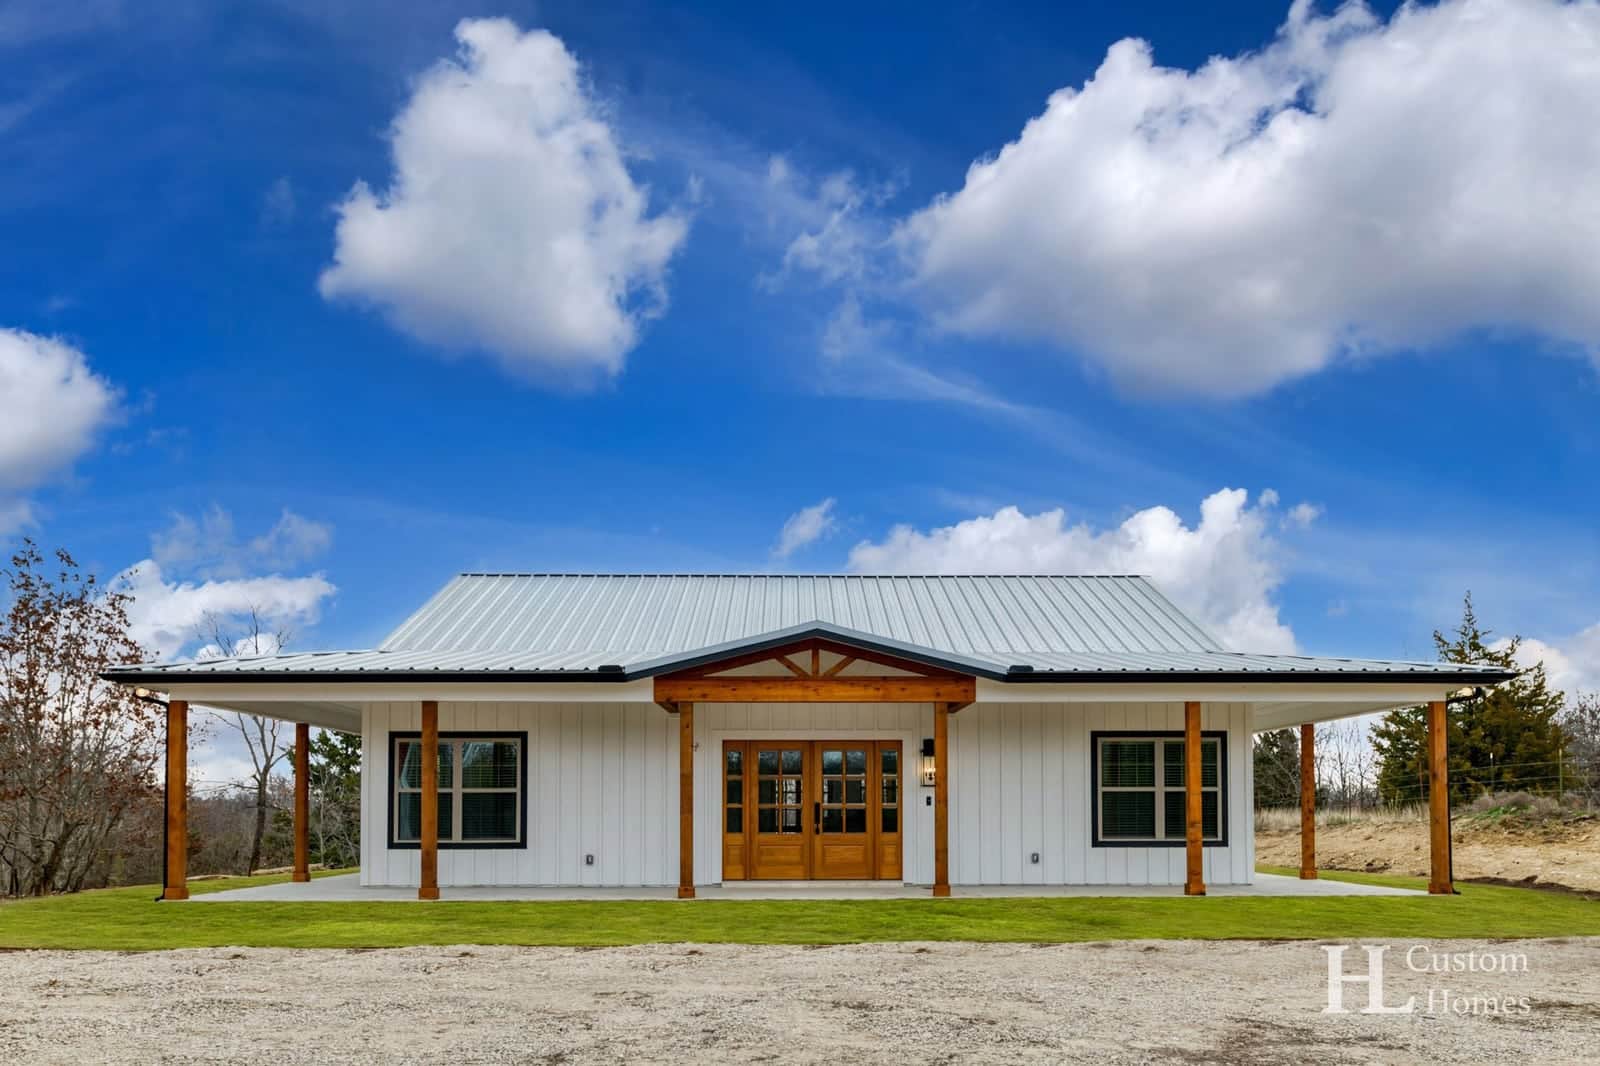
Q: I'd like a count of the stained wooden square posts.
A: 8